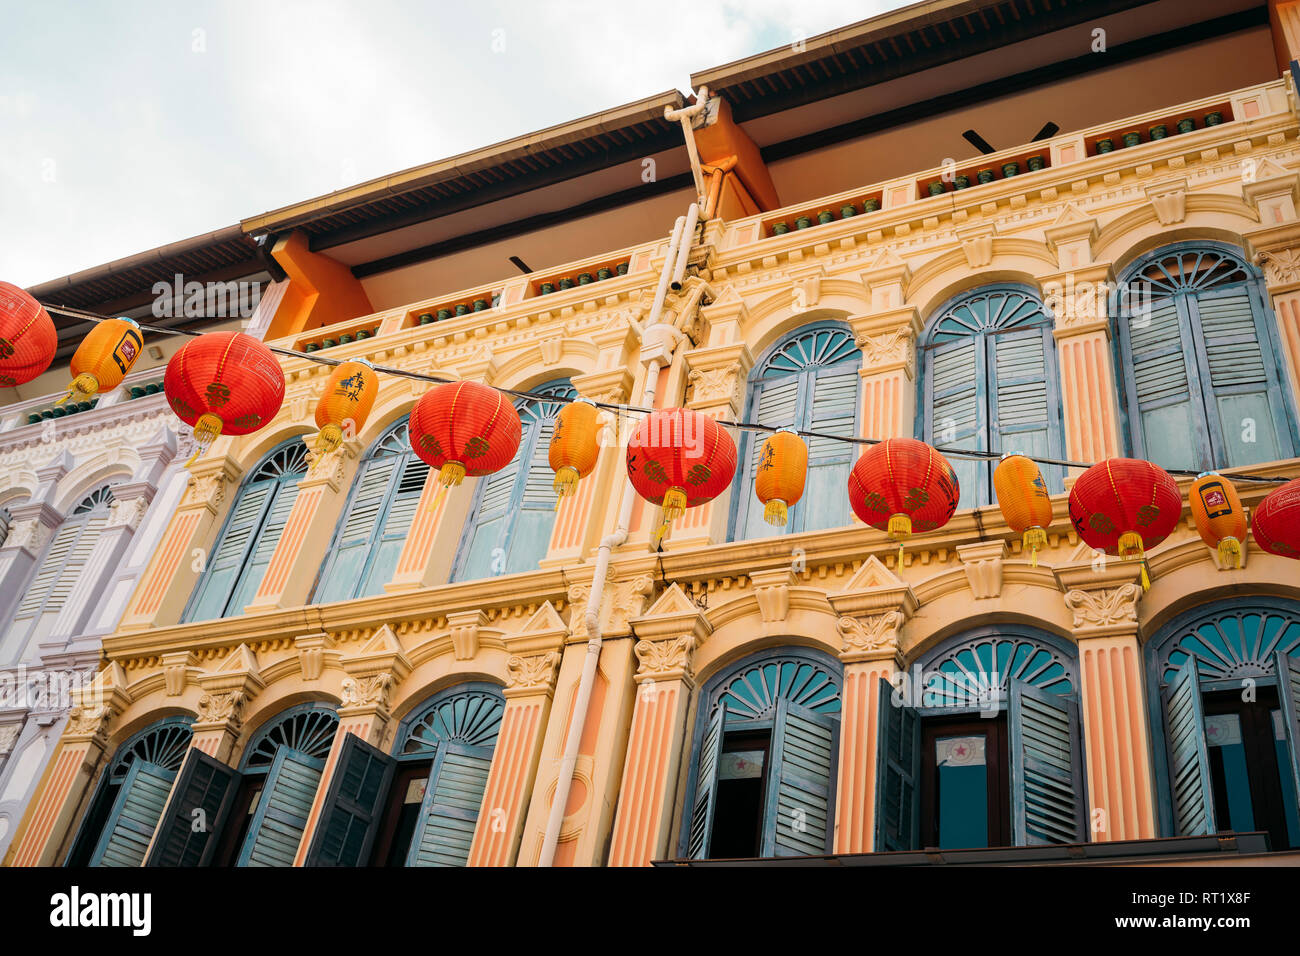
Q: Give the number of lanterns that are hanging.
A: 13